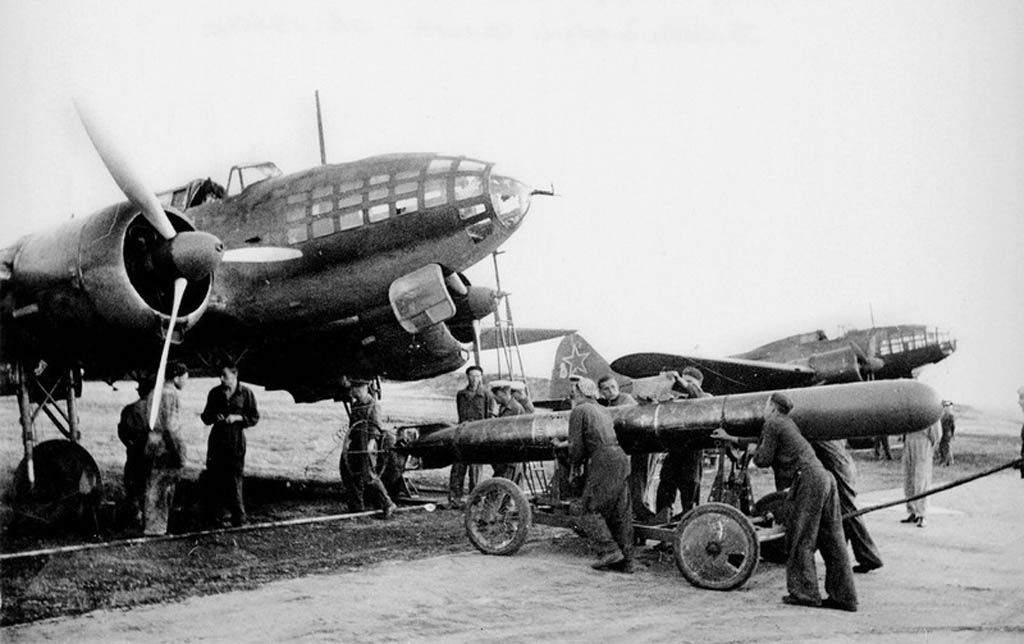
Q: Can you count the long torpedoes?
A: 1